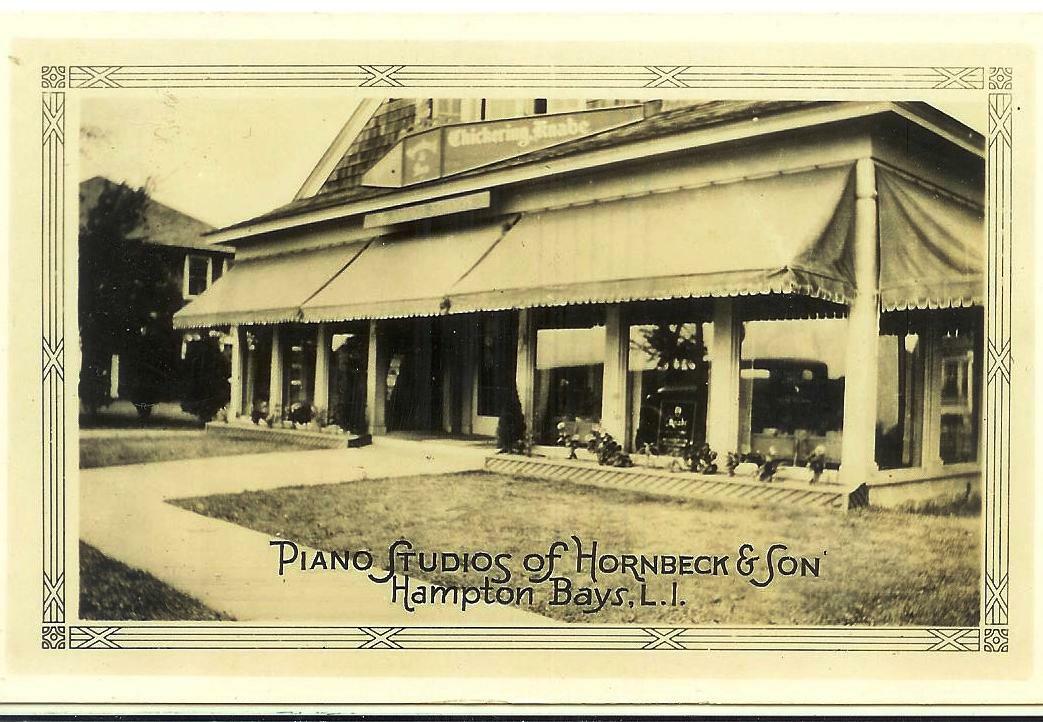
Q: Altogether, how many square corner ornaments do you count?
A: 4